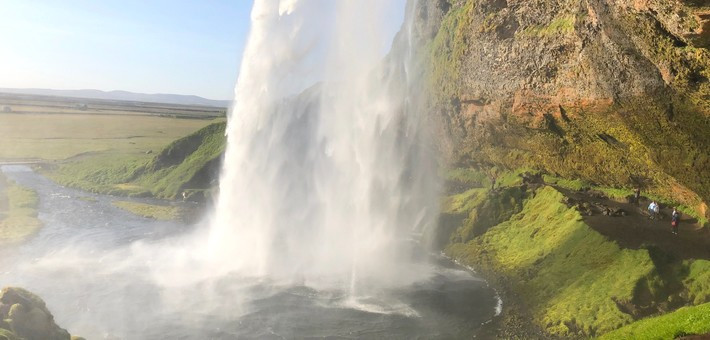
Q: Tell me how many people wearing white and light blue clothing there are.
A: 2